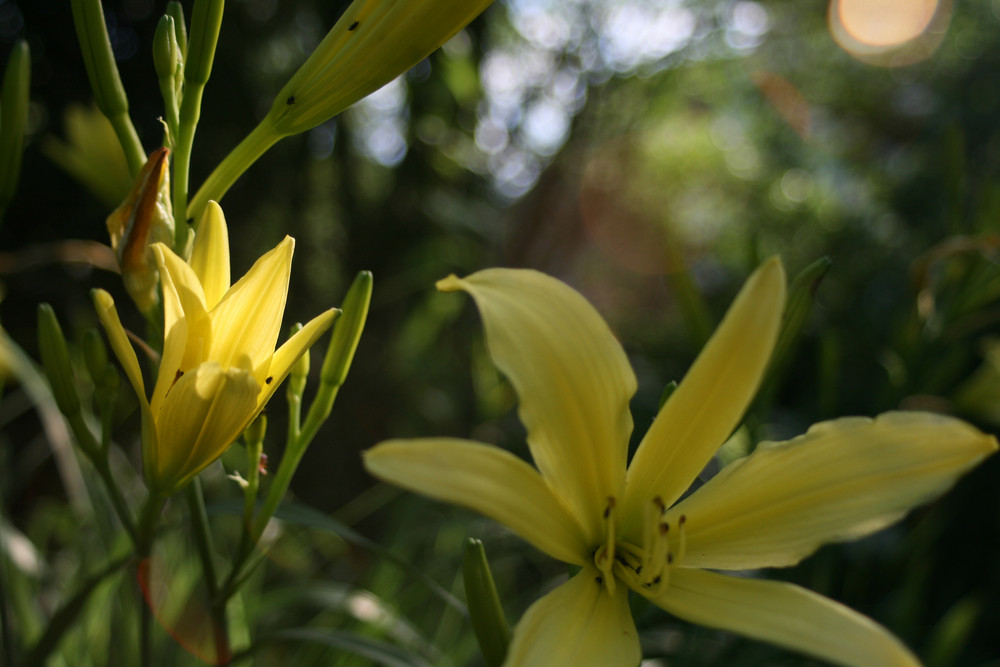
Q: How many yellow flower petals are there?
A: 12